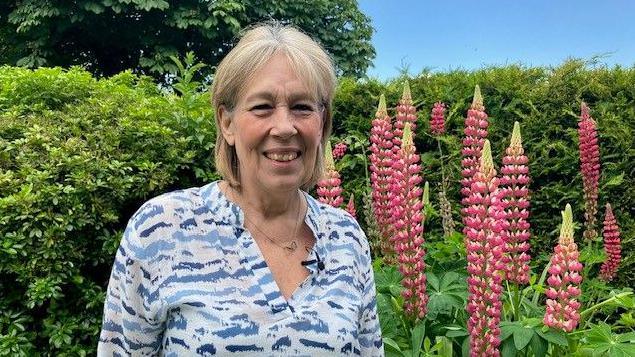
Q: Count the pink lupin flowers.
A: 13